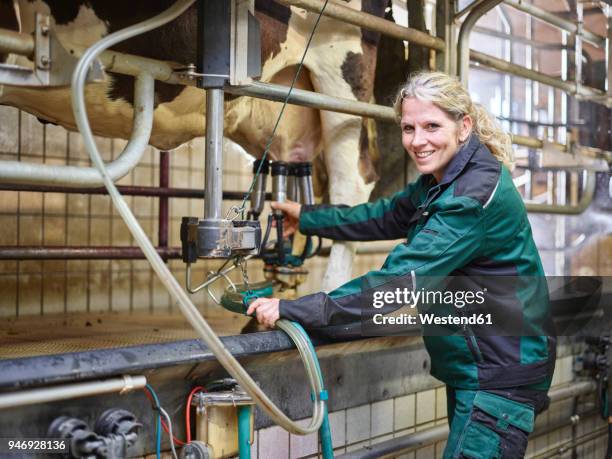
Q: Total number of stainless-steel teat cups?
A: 4